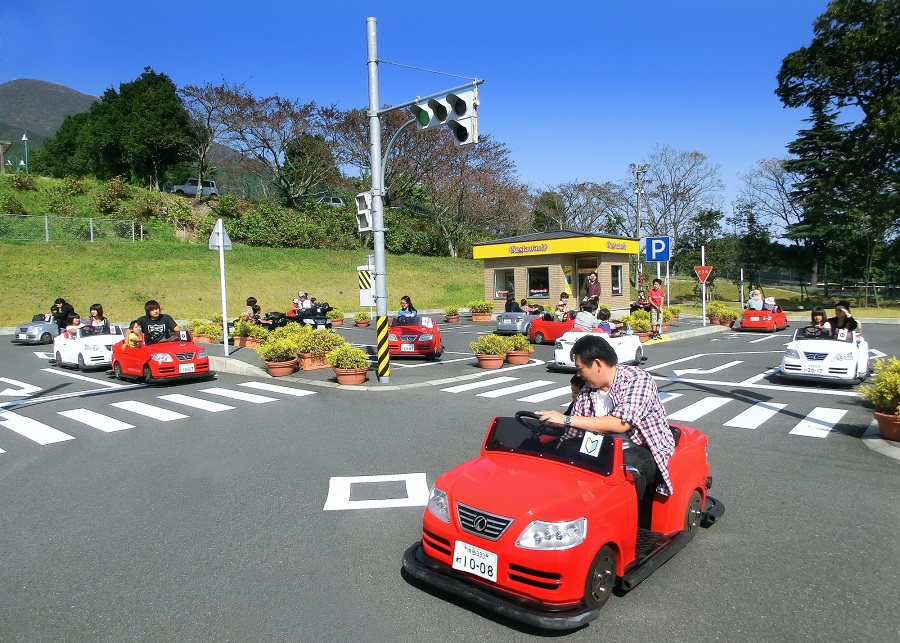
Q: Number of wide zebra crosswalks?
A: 2